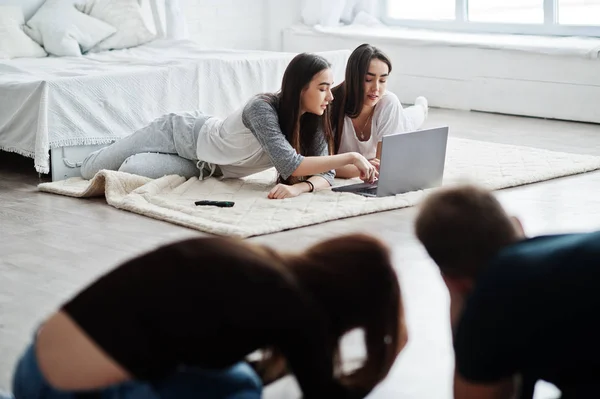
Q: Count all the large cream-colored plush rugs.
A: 1